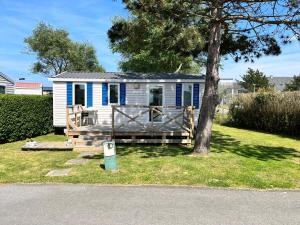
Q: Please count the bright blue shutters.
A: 6